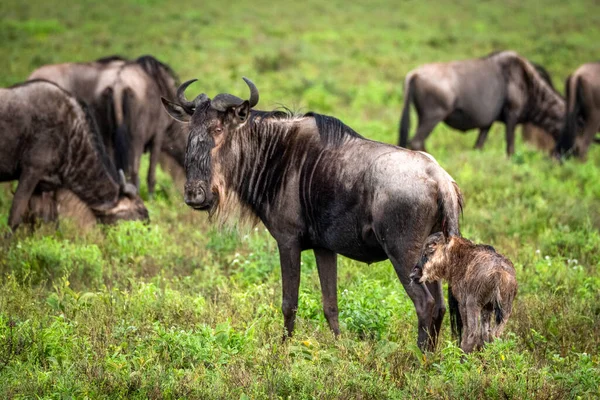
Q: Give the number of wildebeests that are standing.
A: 7